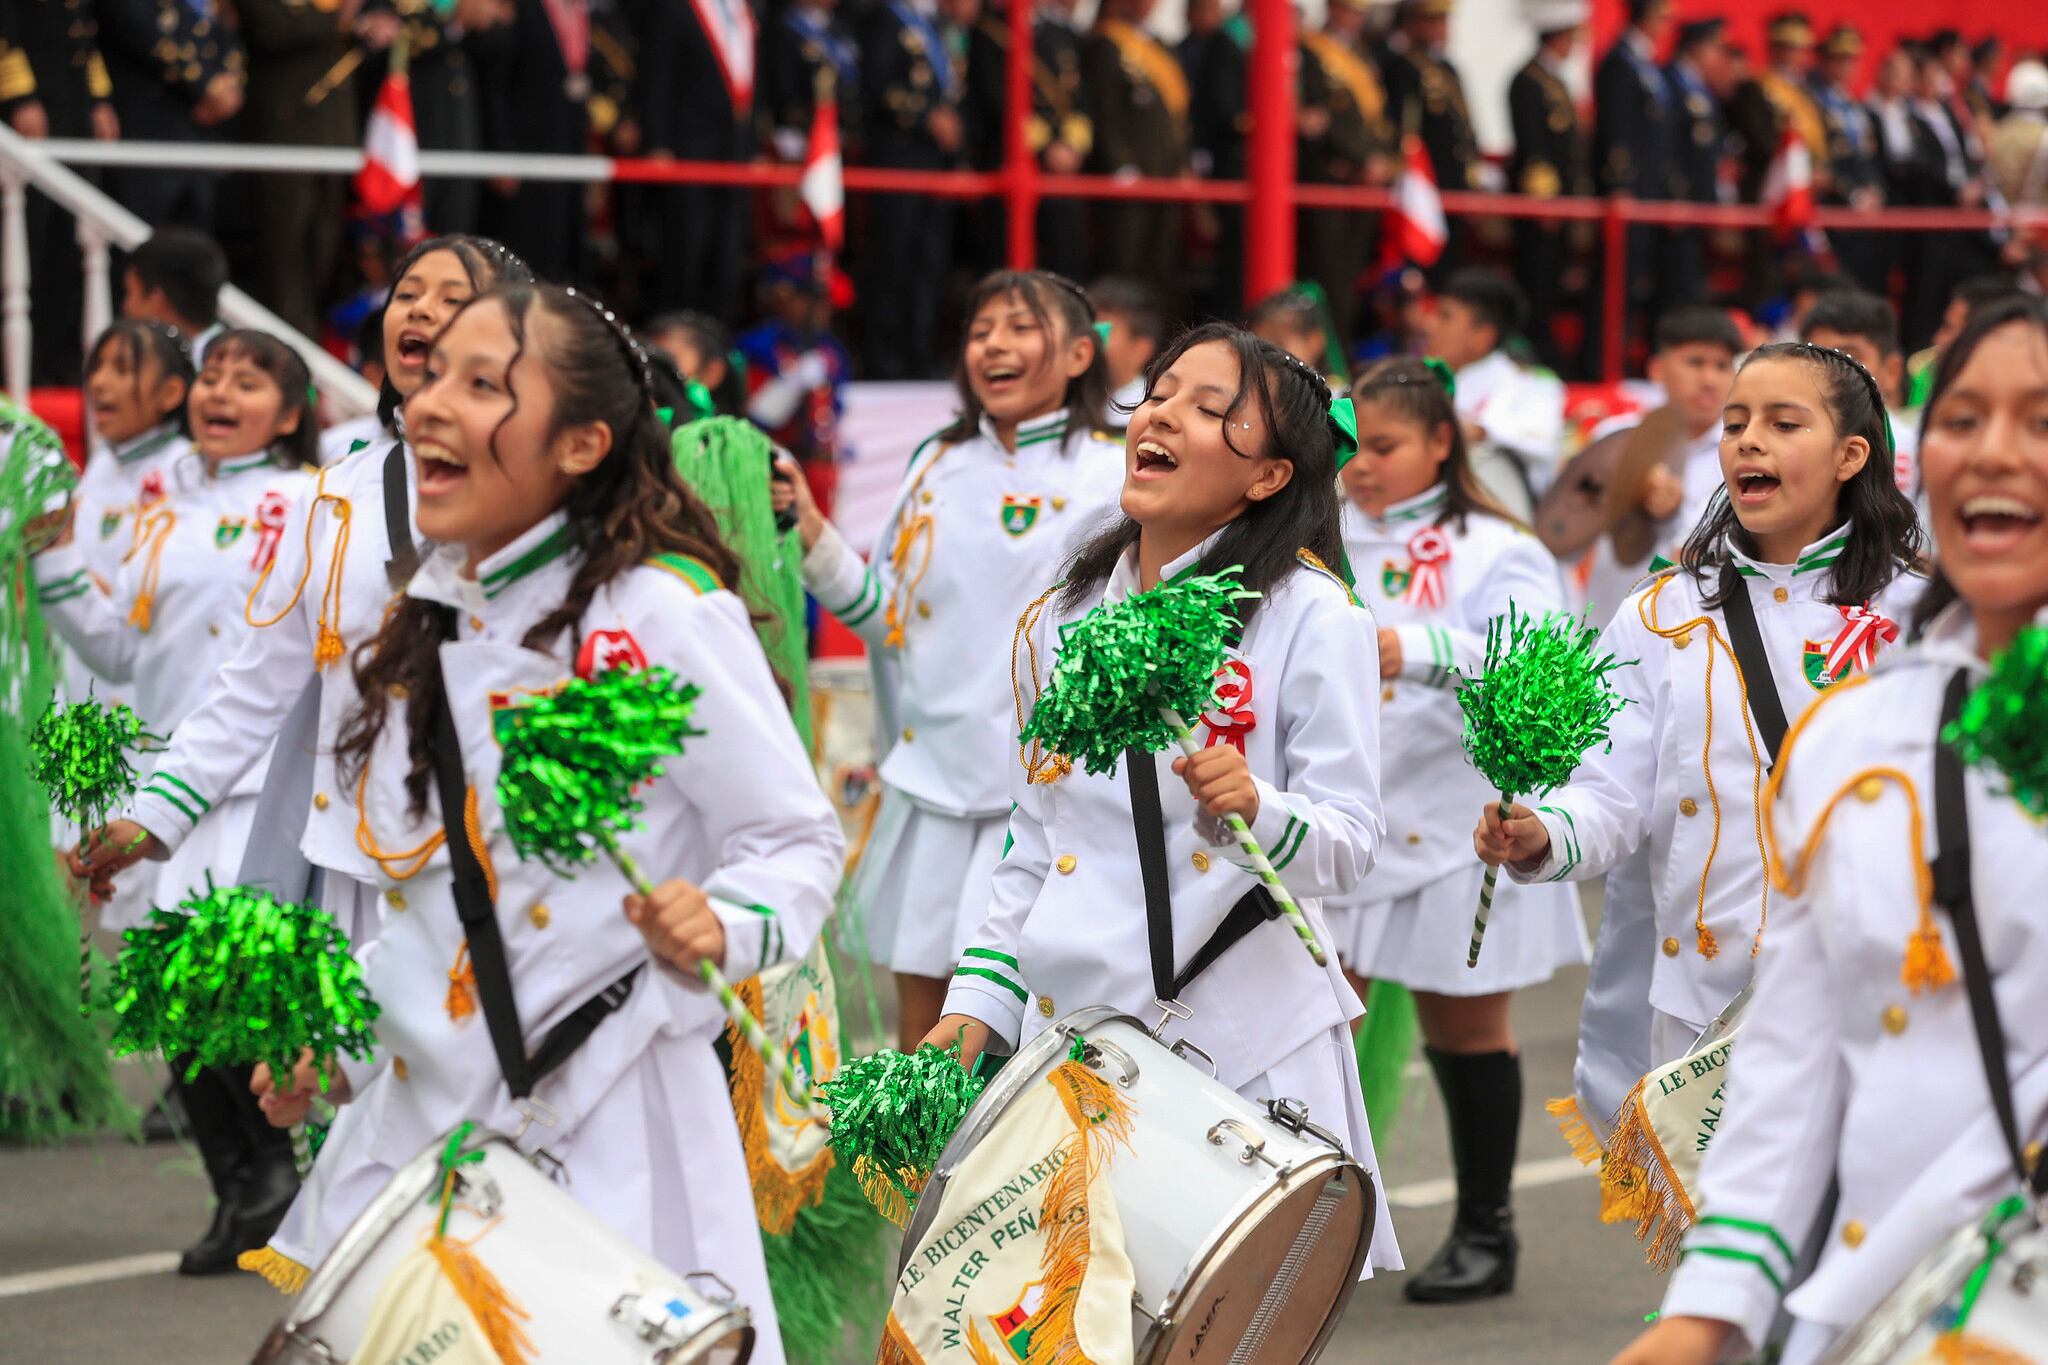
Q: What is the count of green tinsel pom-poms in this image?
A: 7